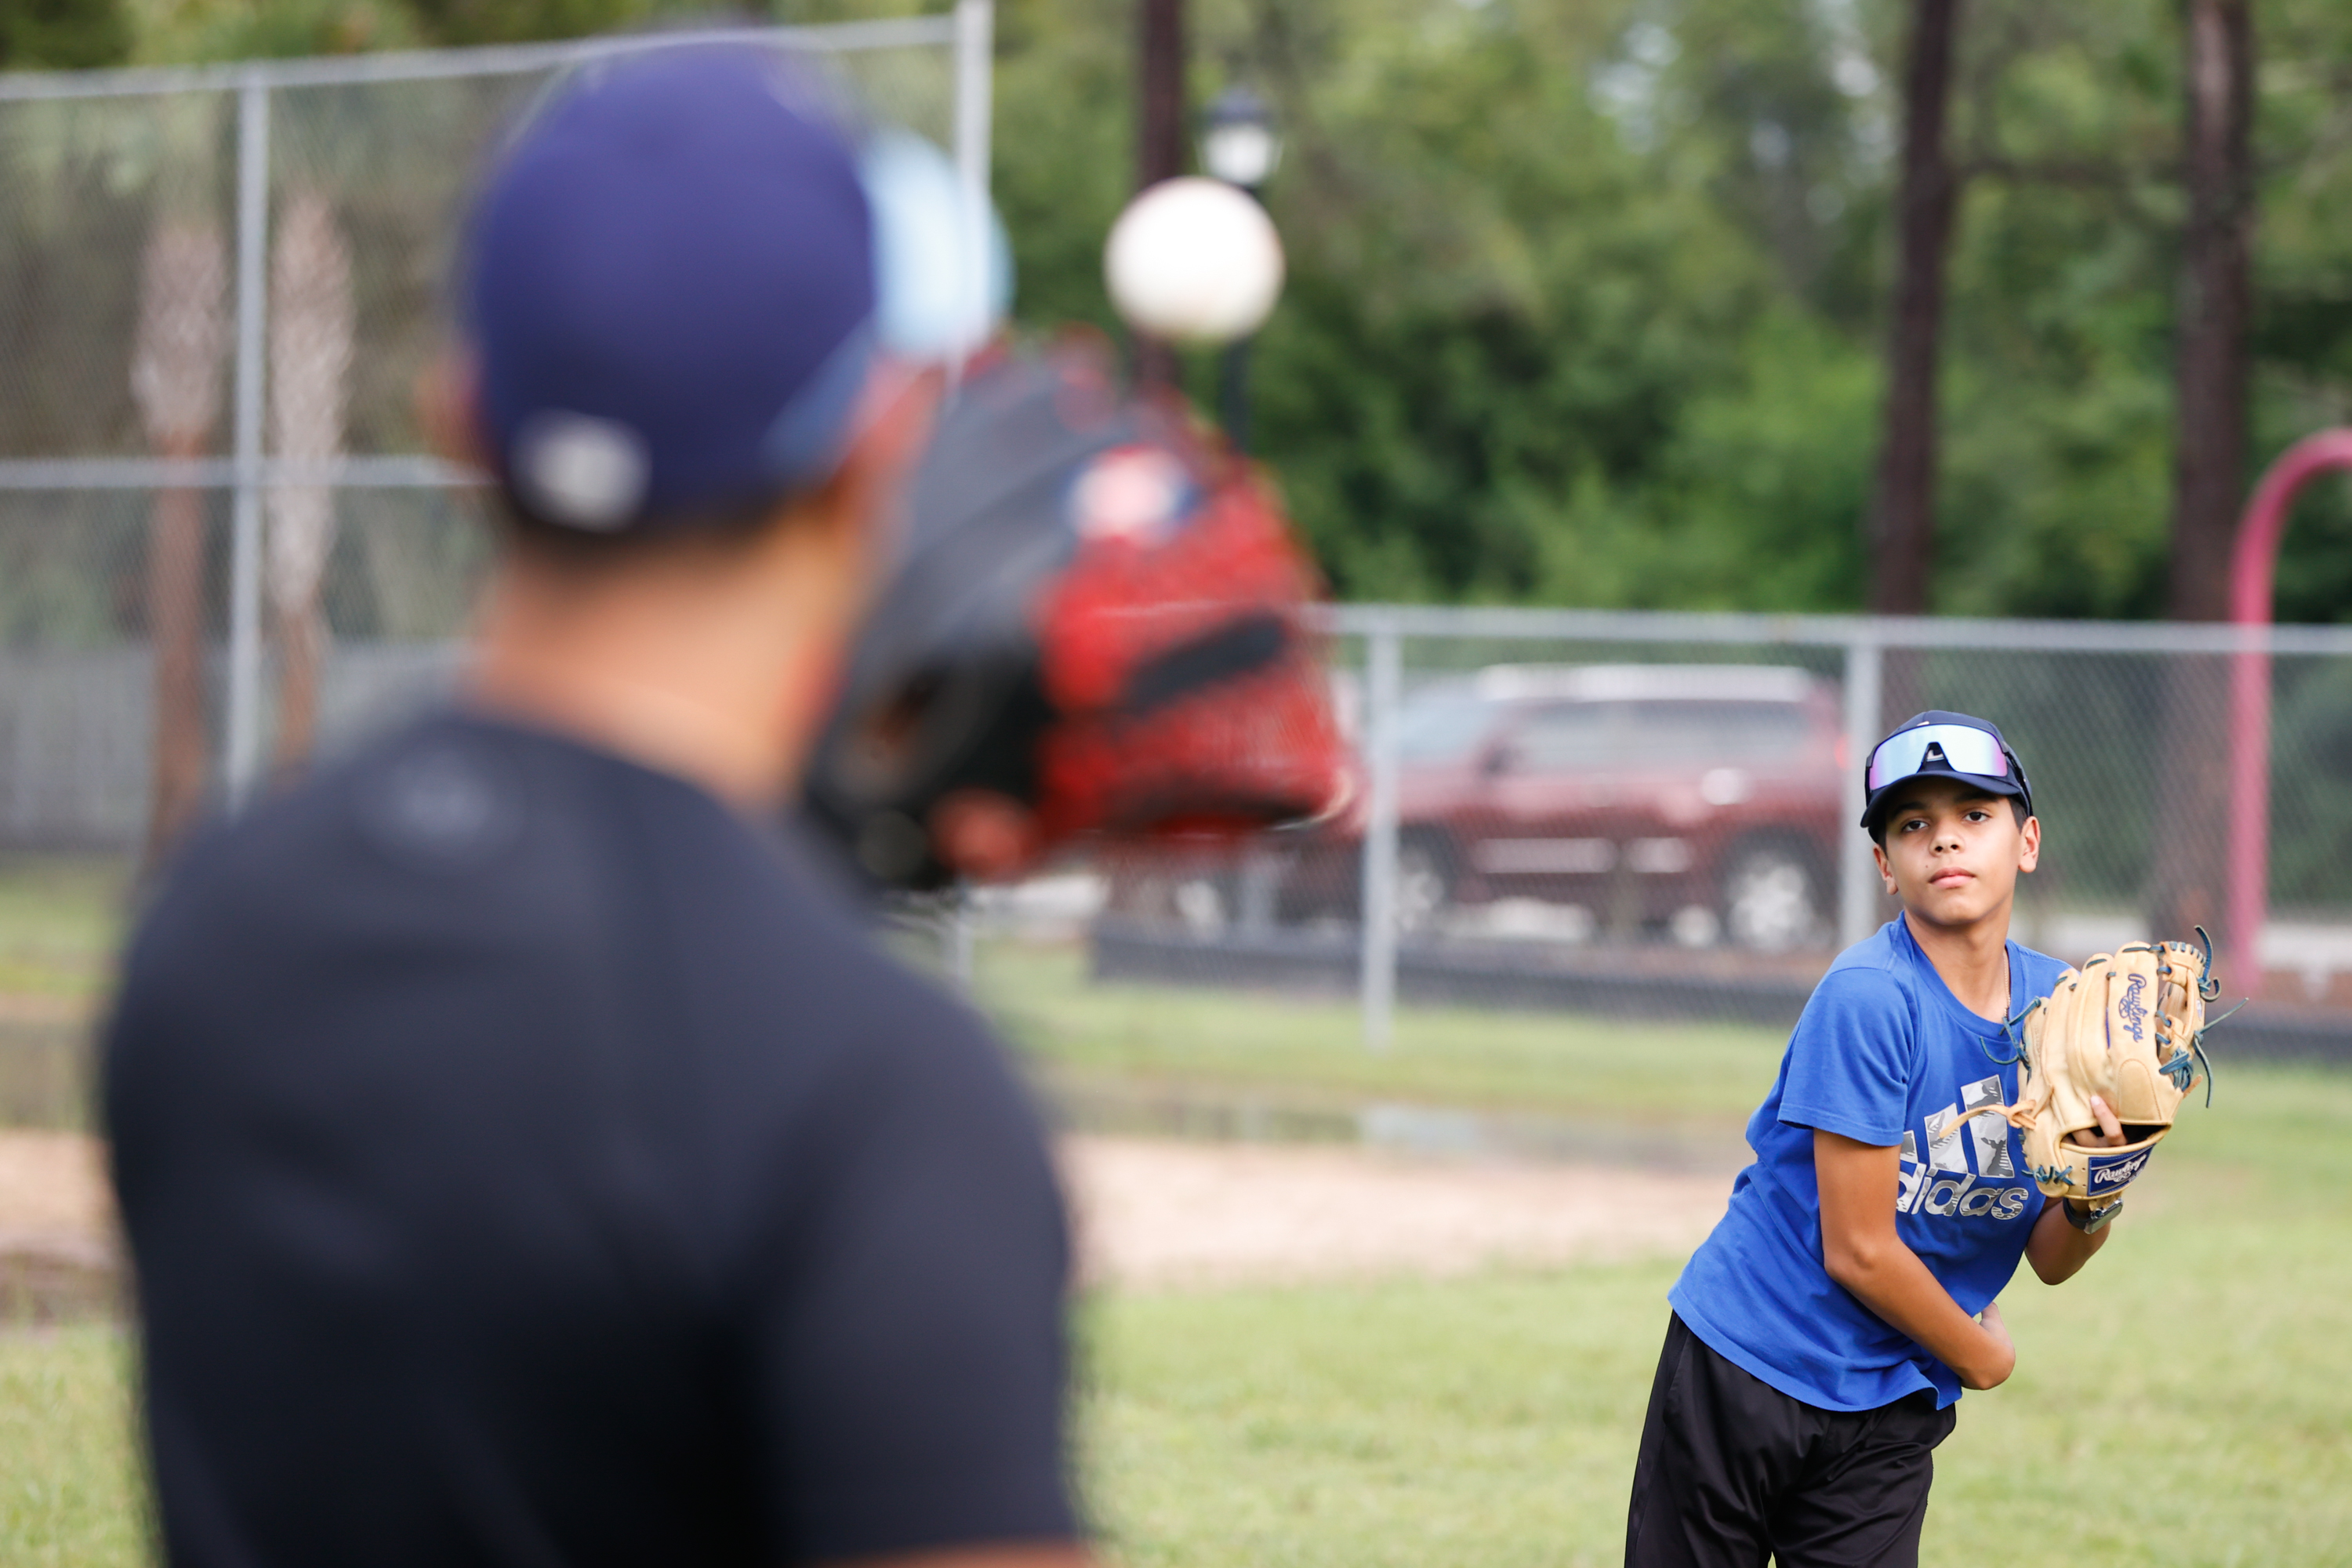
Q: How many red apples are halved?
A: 0